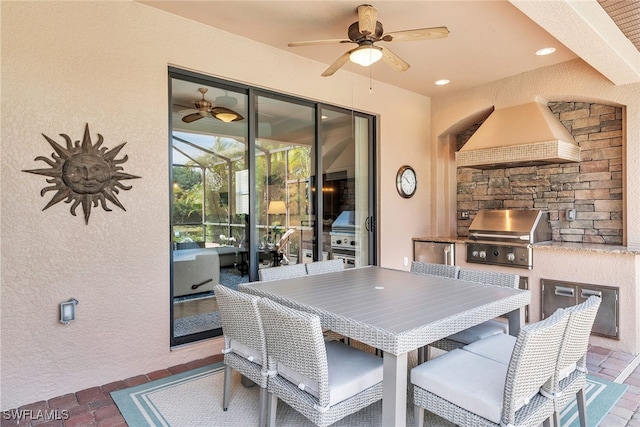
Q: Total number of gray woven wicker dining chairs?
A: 8